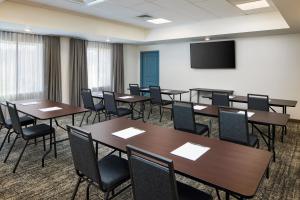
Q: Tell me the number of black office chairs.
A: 12